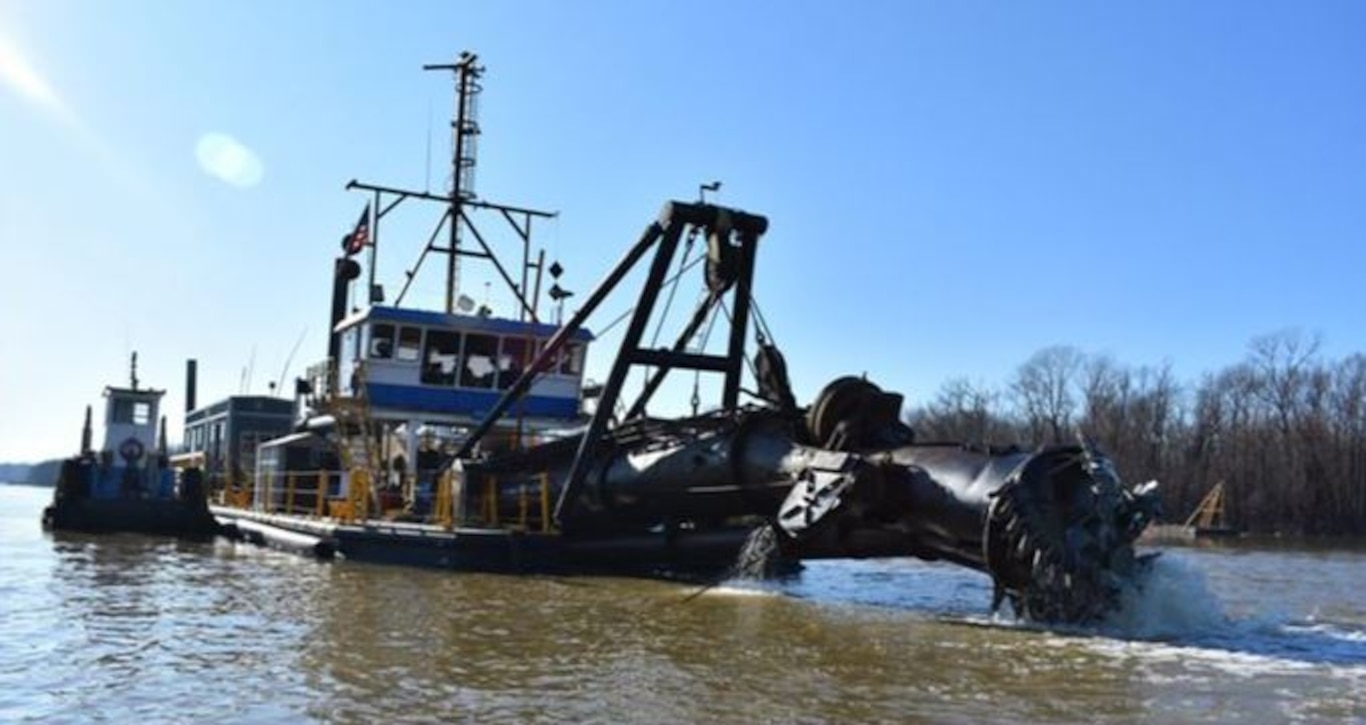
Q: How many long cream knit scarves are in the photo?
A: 0